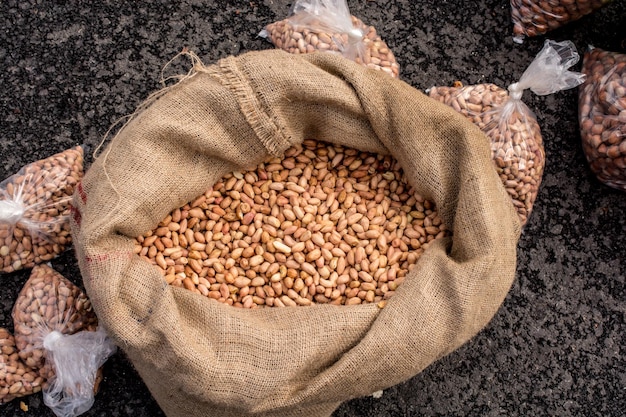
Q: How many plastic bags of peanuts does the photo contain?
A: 7